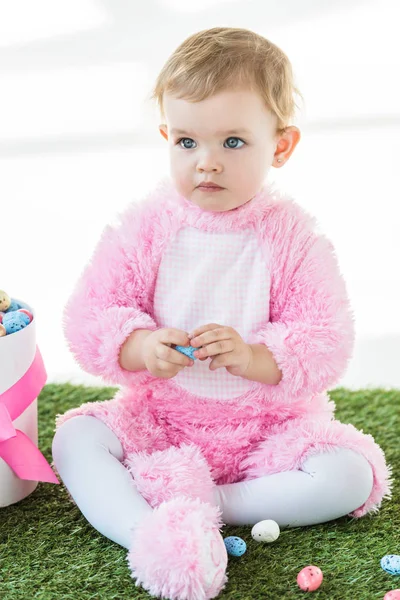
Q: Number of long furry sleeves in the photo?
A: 2